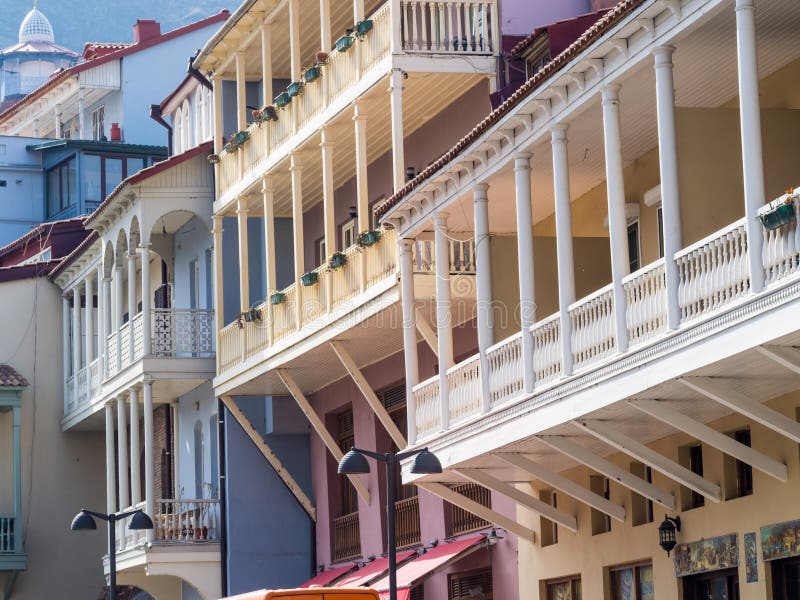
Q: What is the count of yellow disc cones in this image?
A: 0